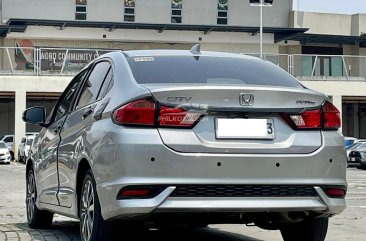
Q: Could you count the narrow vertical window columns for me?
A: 4